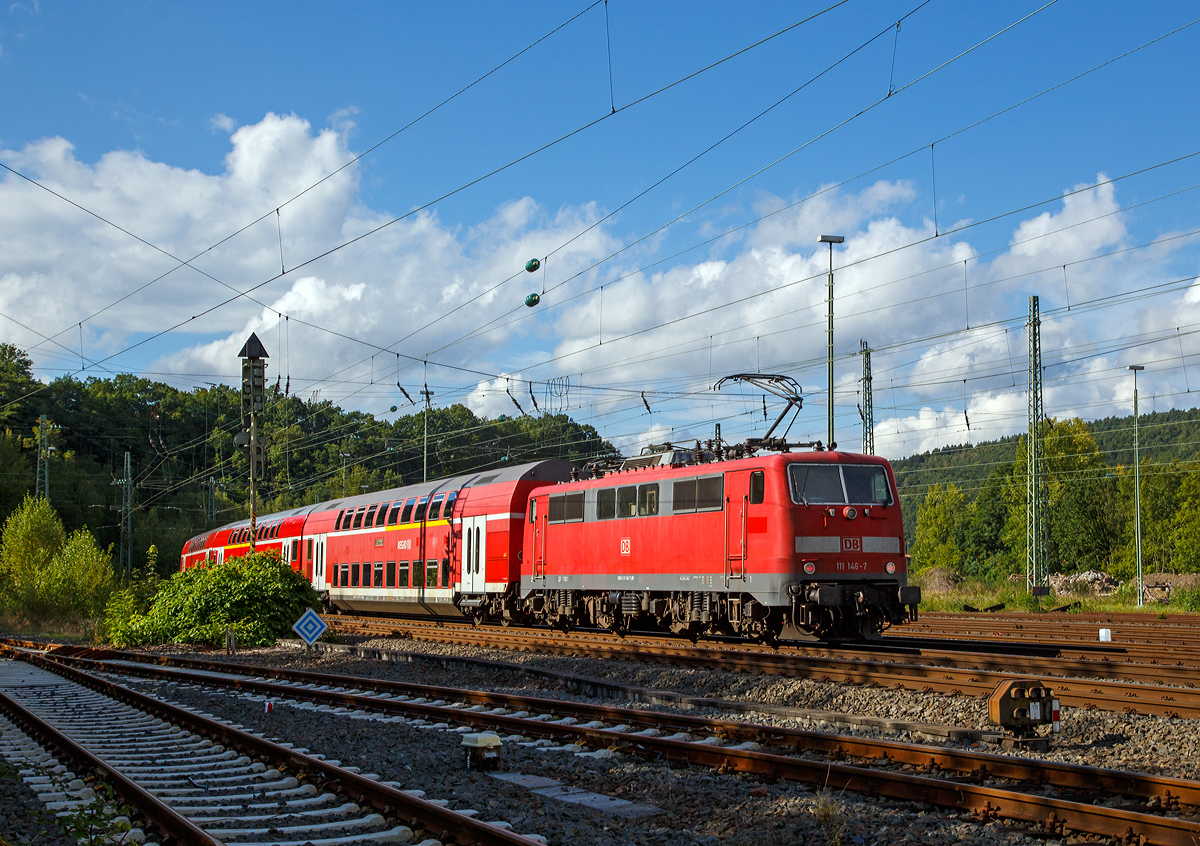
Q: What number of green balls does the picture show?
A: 2